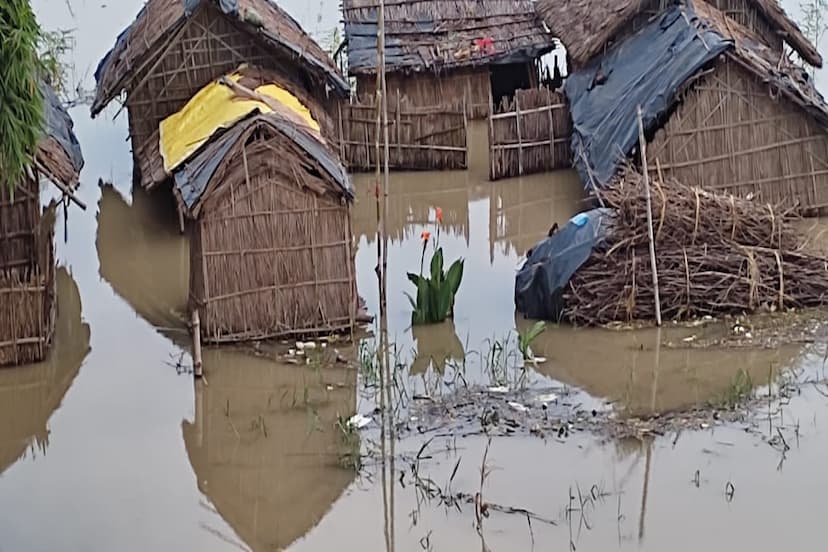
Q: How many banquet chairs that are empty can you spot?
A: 0